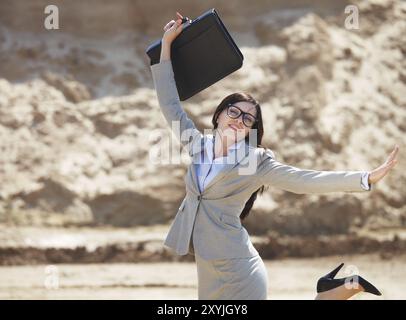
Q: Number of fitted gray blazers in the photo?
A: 1